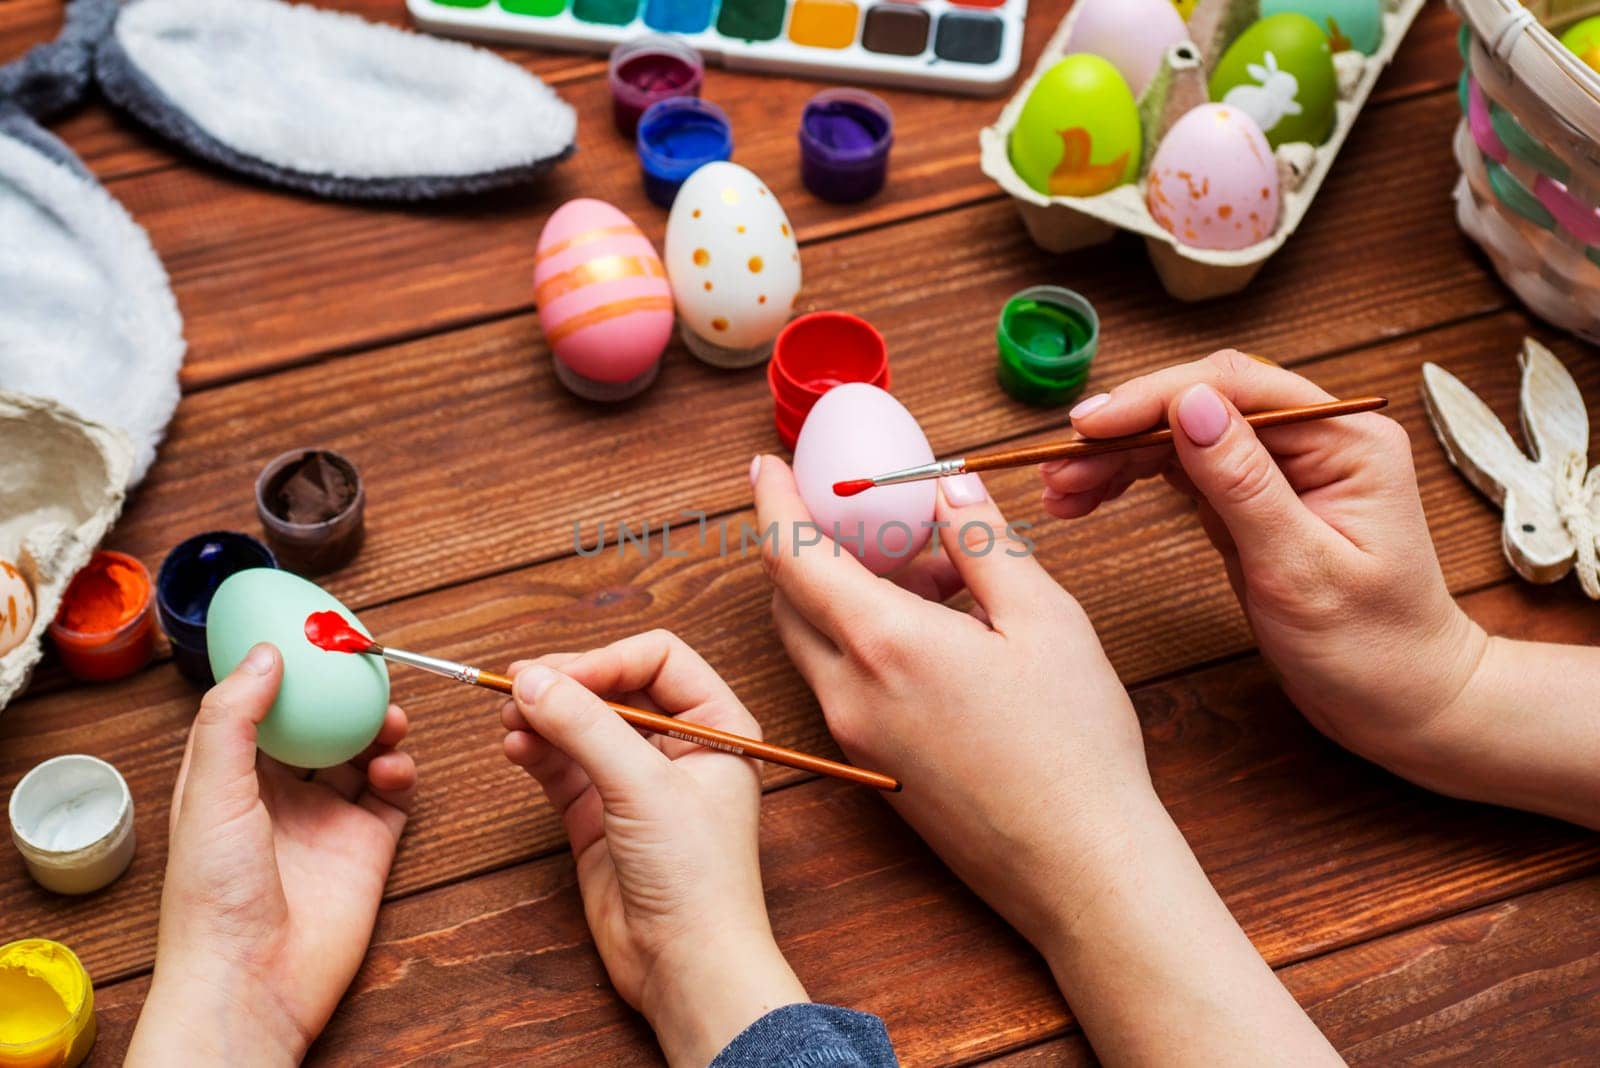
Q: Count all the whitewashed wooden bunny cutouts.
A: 1